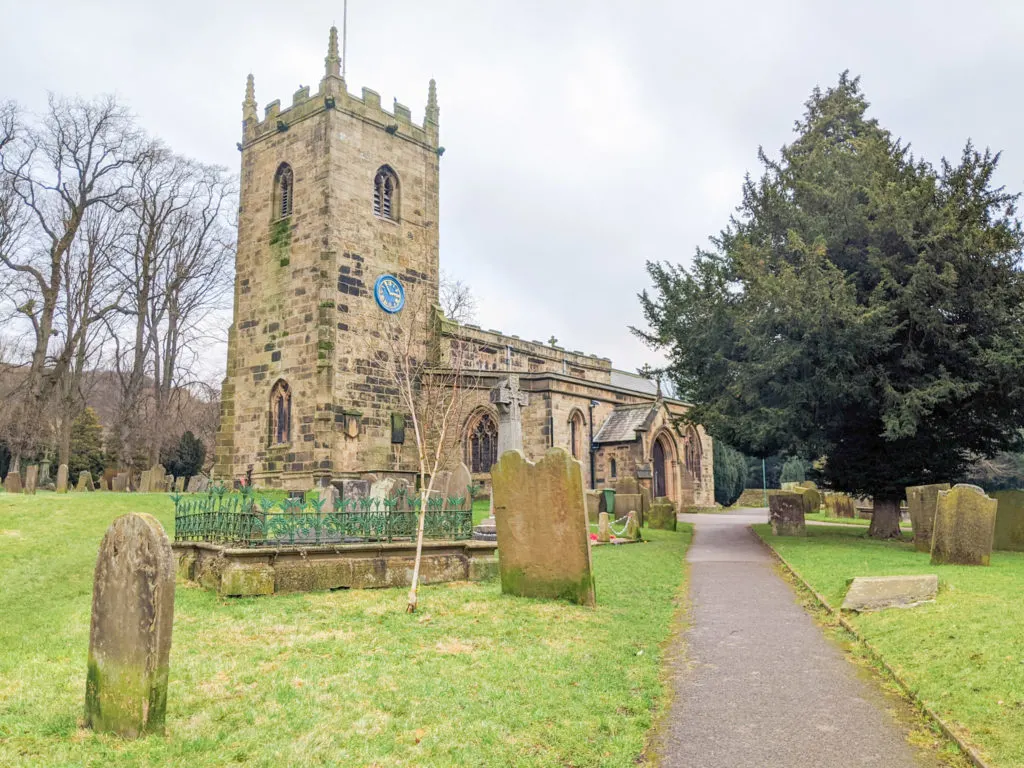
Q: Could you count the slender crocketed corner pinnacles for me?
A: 3